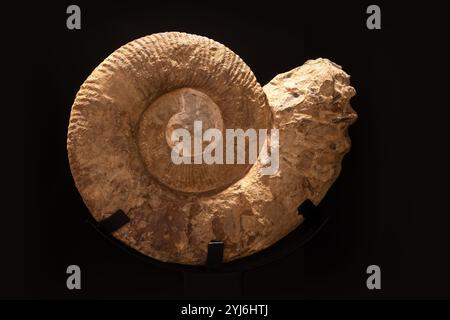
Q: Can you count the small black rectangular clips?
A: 3